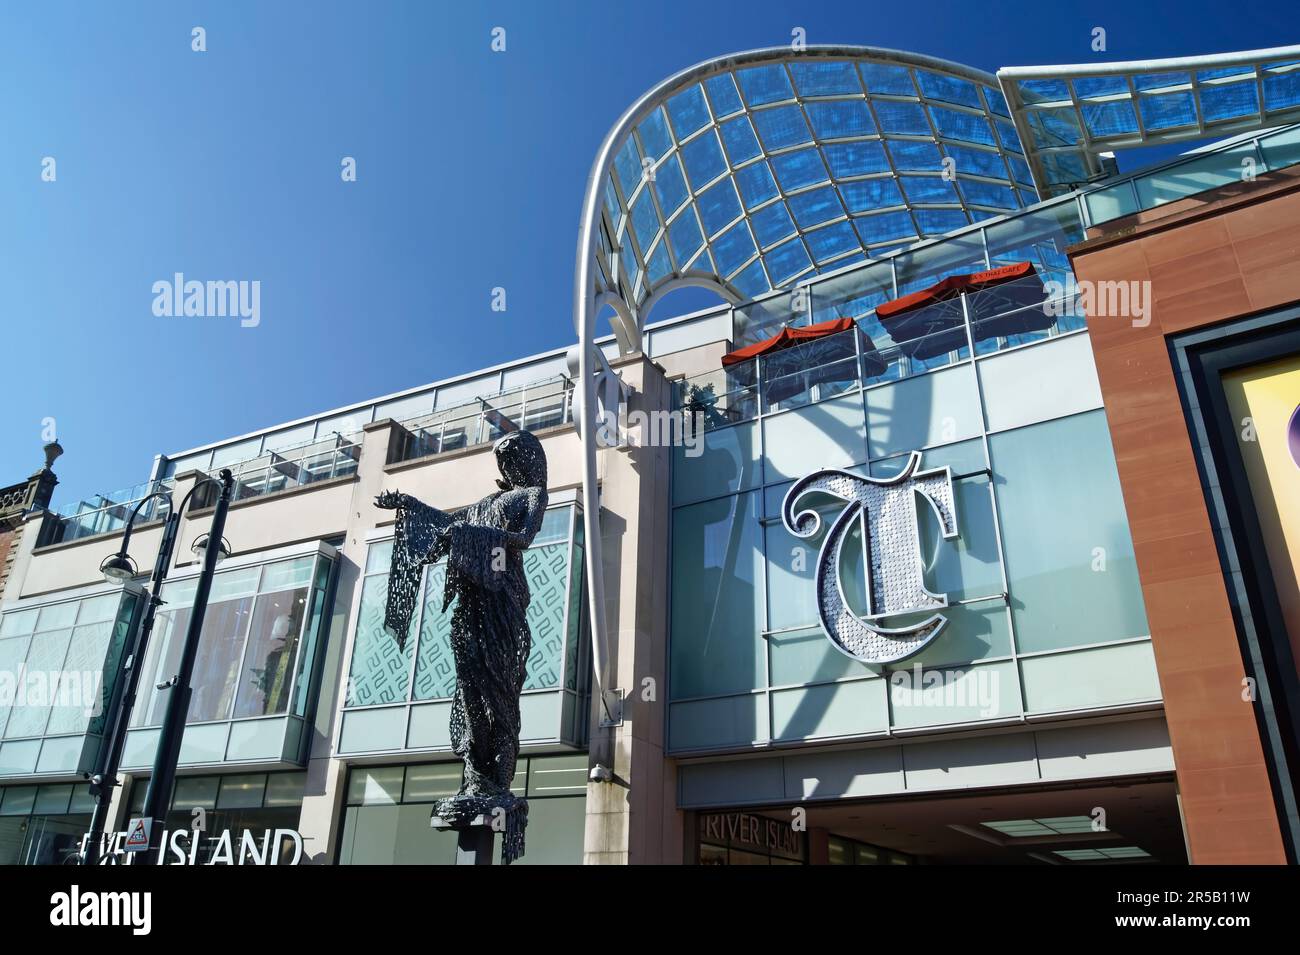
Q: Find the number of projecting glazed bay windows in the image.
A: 3